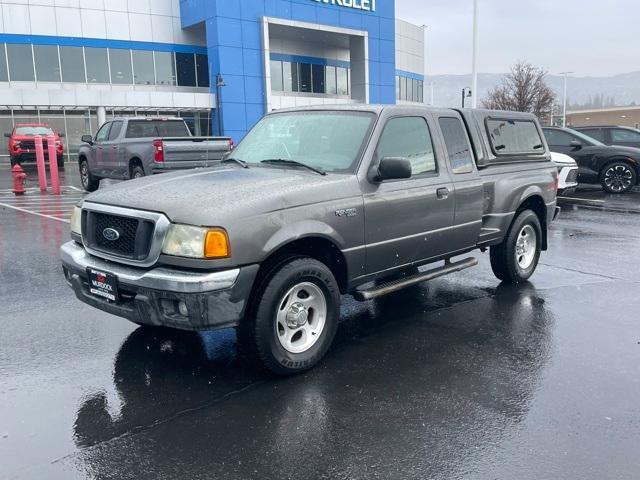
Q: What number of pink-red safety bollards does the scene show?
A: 2